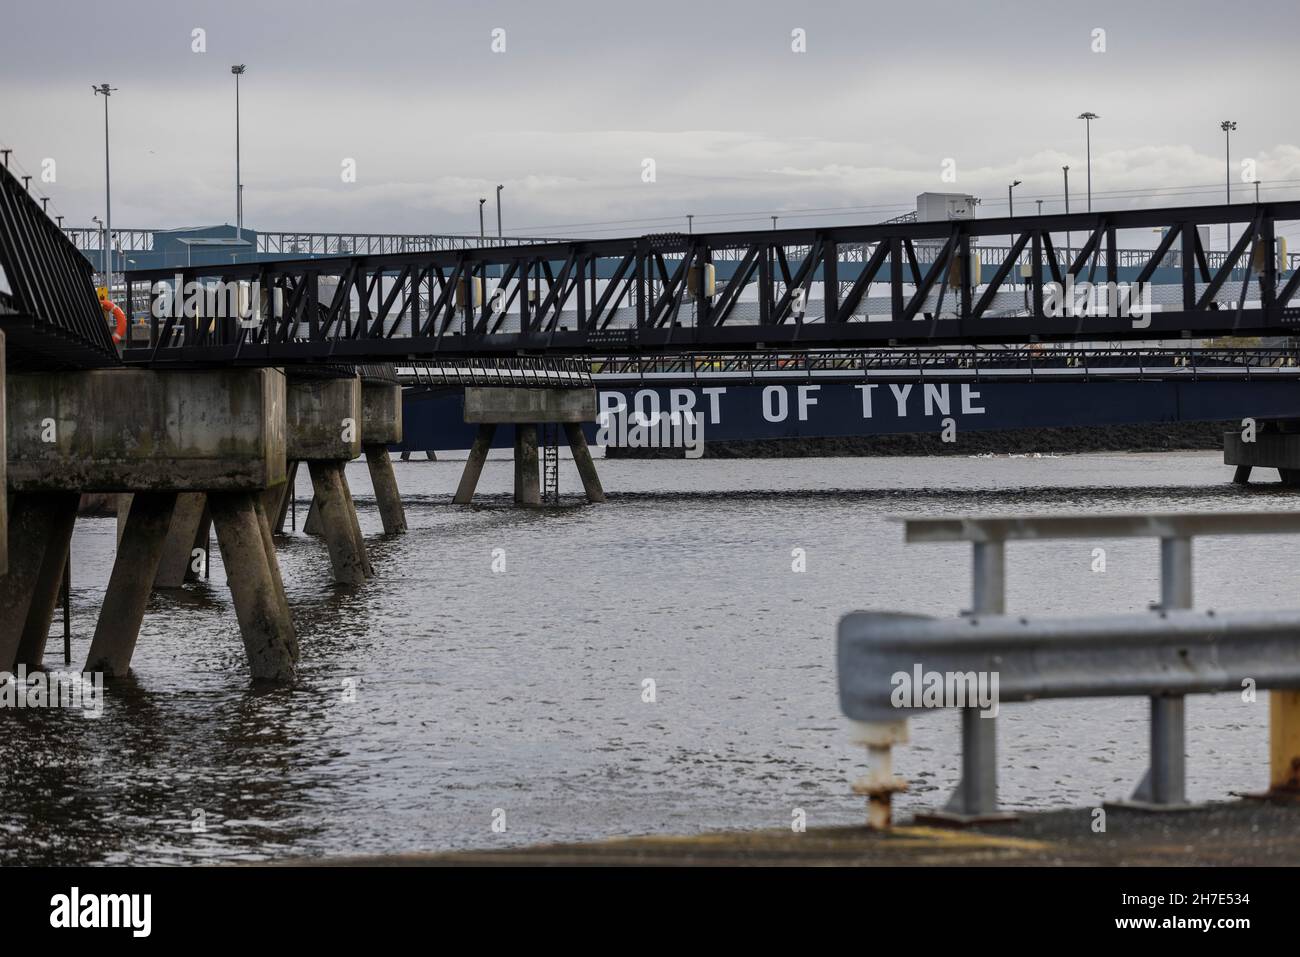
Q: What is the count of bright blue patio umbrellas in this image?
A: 0